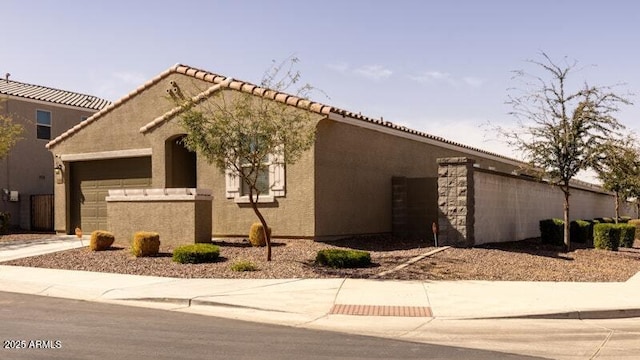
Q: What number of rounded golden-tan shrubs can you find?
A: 3